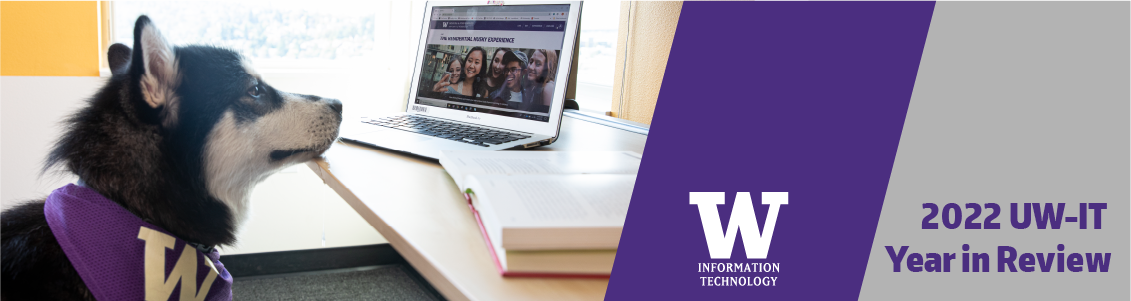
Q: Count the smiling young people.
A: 5